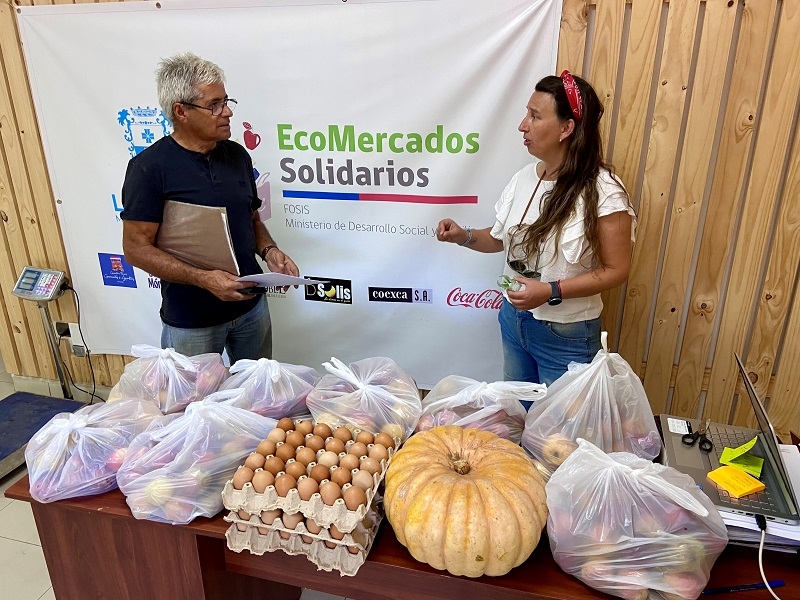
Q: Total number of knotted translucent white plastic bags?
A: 8